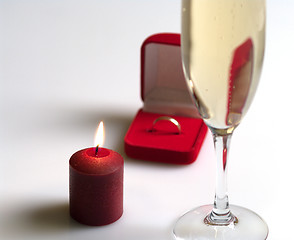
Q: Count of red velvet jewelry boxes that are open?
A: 1